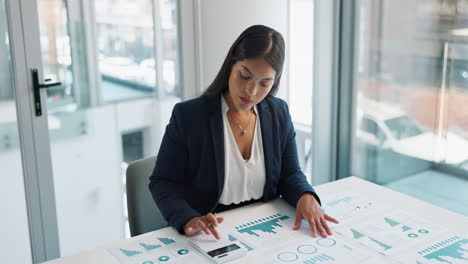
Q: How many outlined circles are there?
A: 3